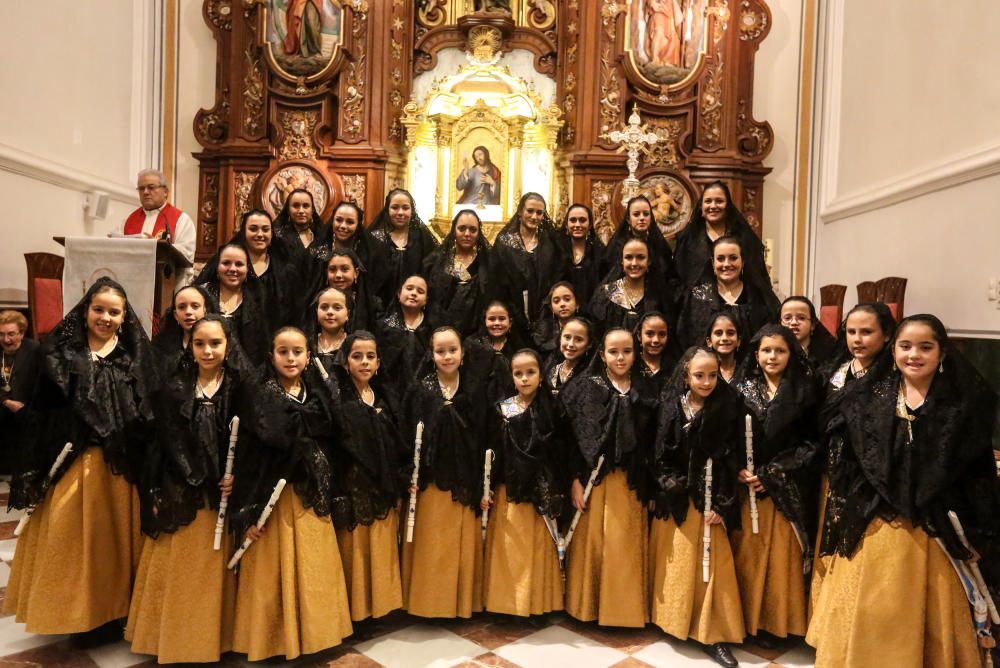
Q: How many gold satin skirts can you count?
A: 11